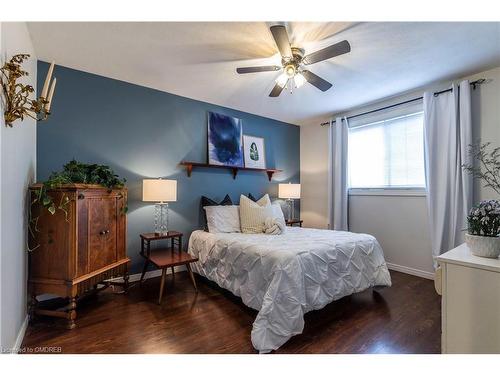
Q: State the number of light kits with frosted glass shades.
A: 1